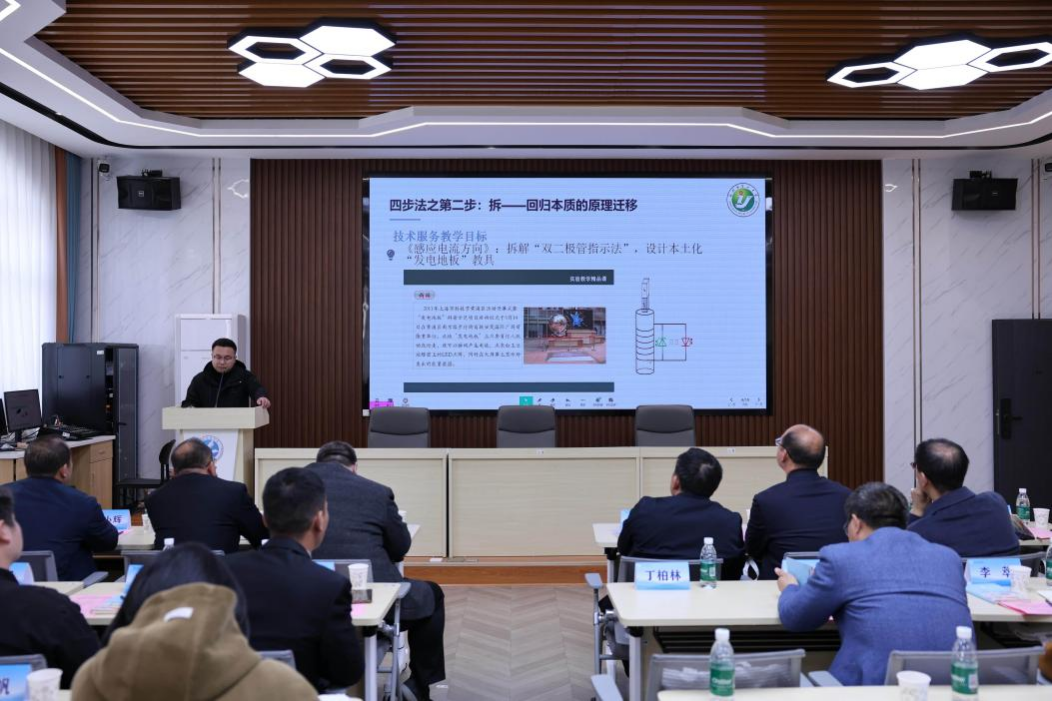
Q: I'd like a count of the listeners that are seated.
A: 10